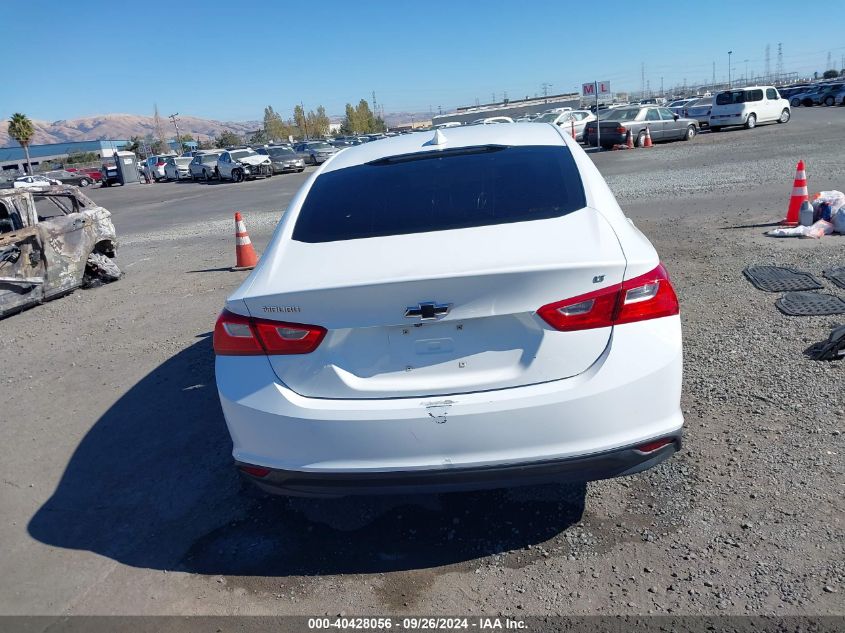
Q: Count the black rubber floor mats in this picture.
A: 3